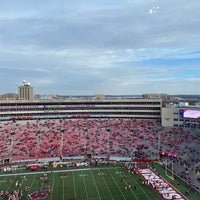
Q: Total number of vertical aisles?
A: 7